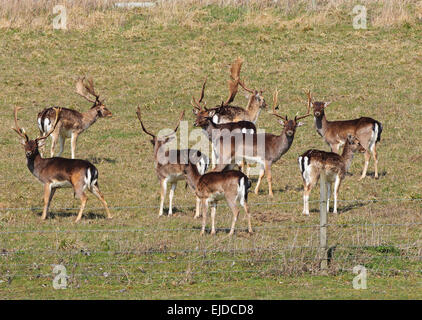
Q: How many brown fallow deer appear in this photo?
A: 9